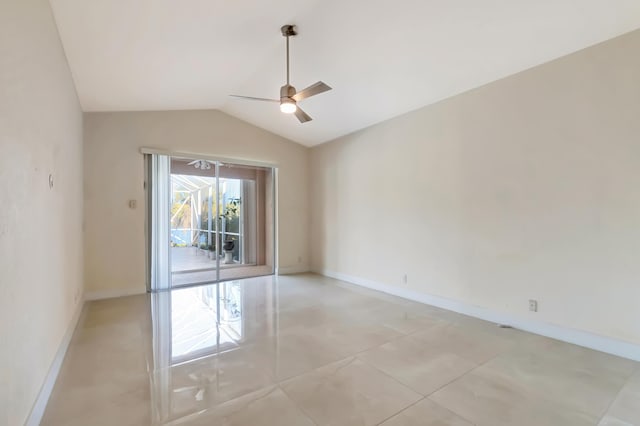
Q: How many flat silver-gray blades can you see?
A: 3